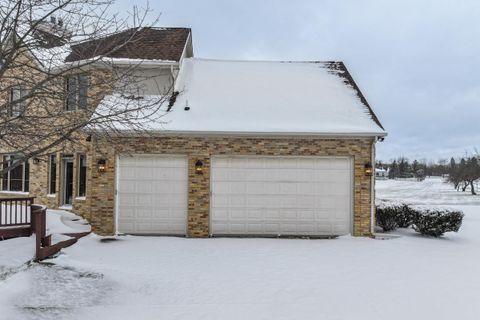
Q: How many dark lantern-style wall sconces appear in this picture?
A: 3